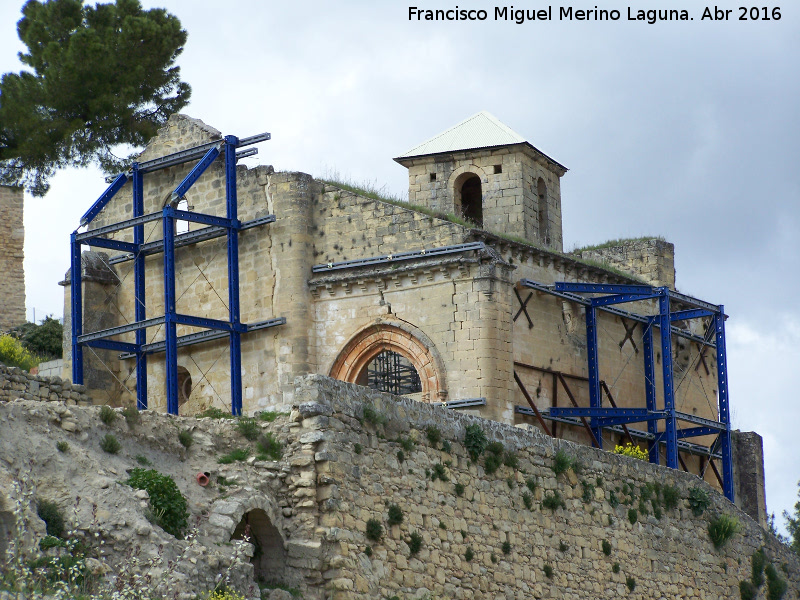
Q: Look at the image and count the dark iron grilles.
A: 1